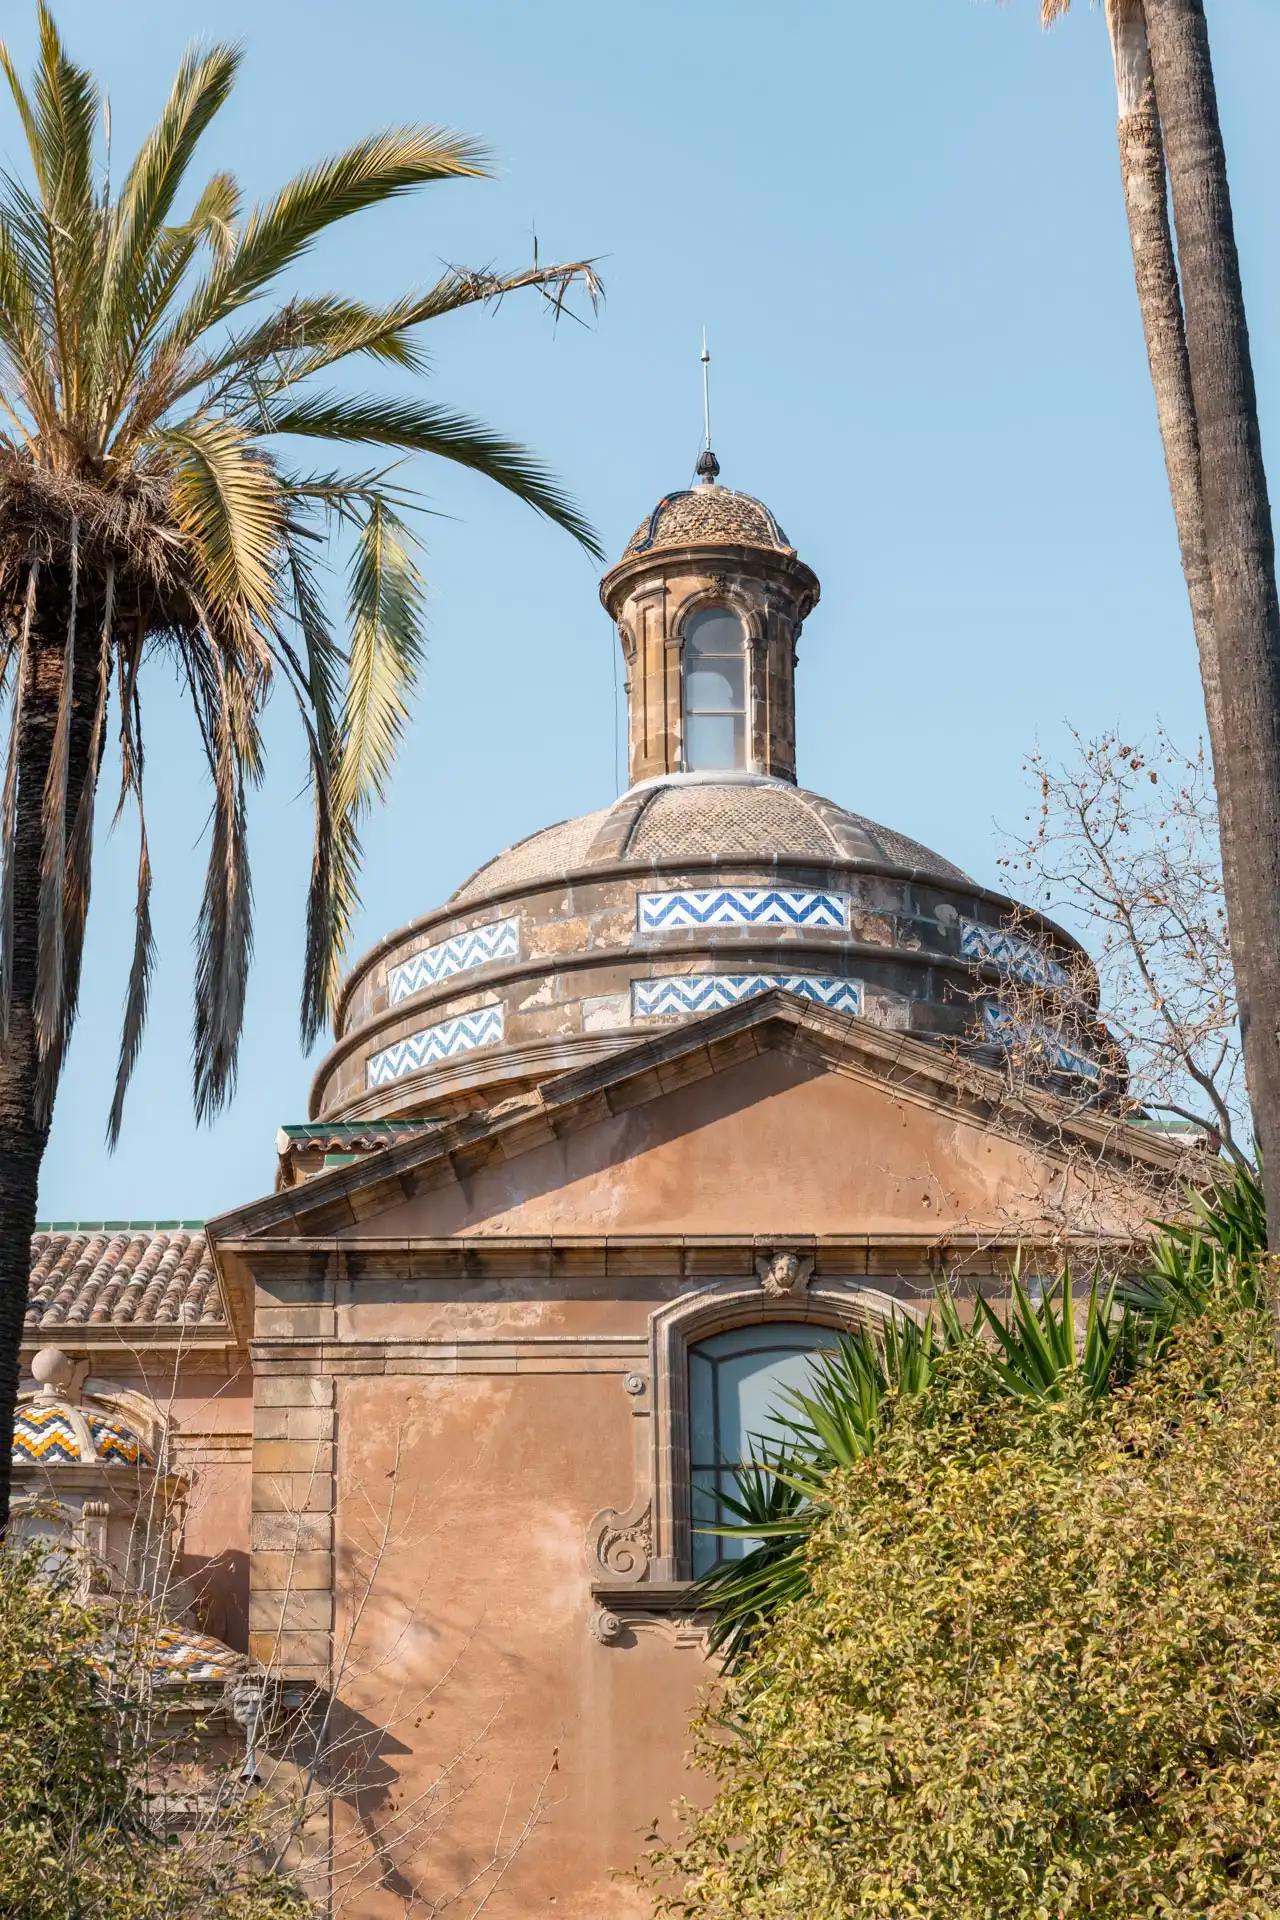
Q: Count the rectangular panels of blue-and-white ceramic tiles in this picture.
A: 6